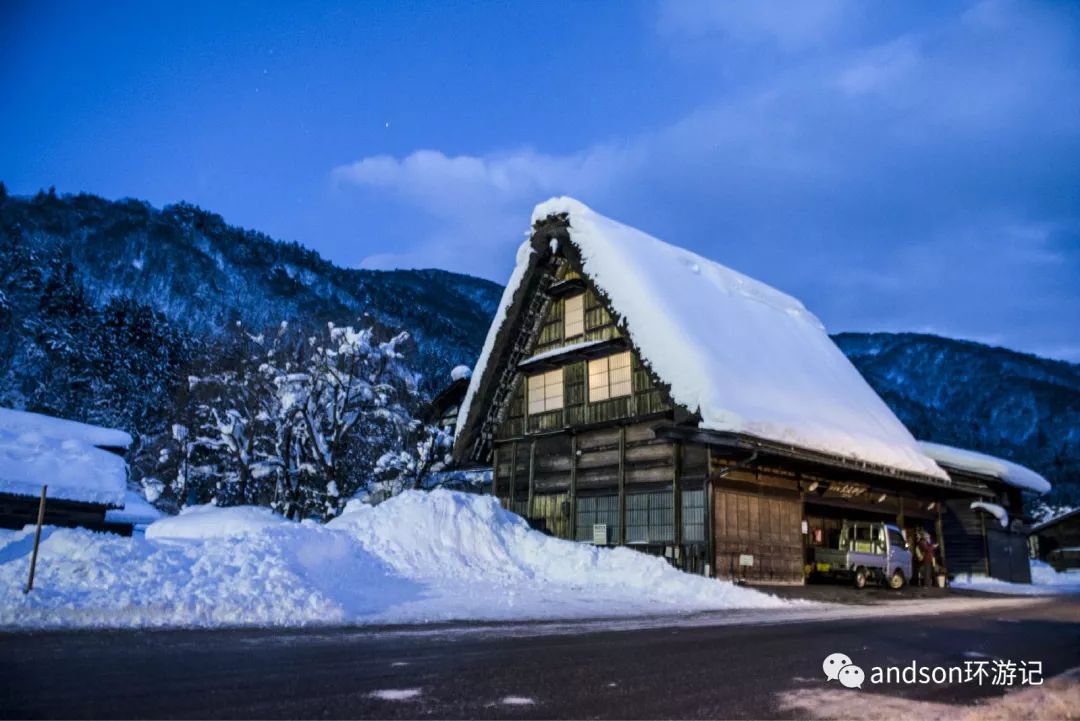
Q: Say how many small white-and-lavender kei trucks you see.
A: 1